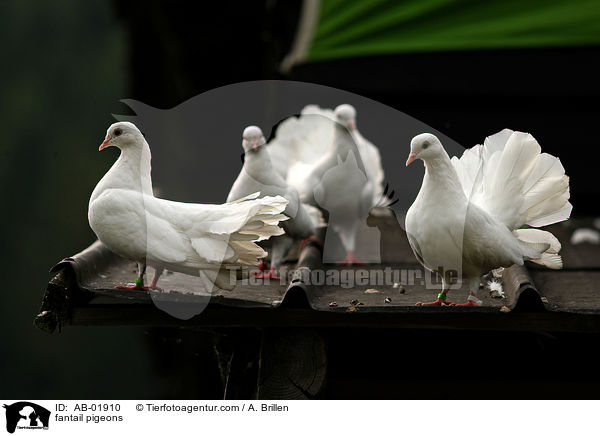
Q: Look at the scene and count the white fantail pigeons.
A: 4